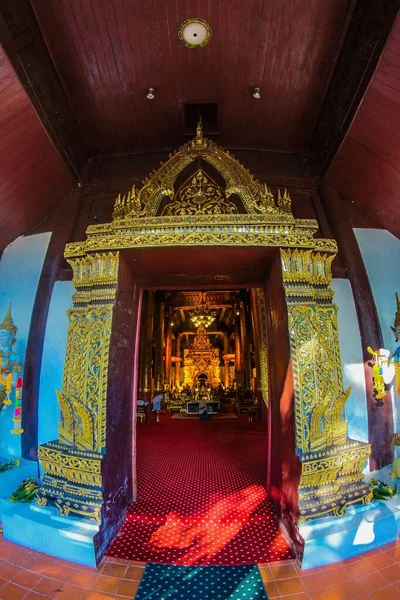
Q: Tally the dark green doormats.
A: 1